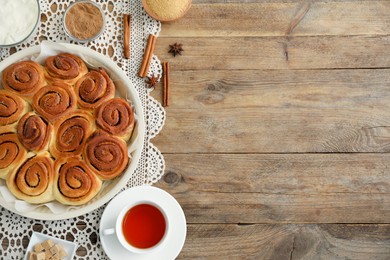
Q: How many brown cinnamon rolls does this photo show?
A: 12